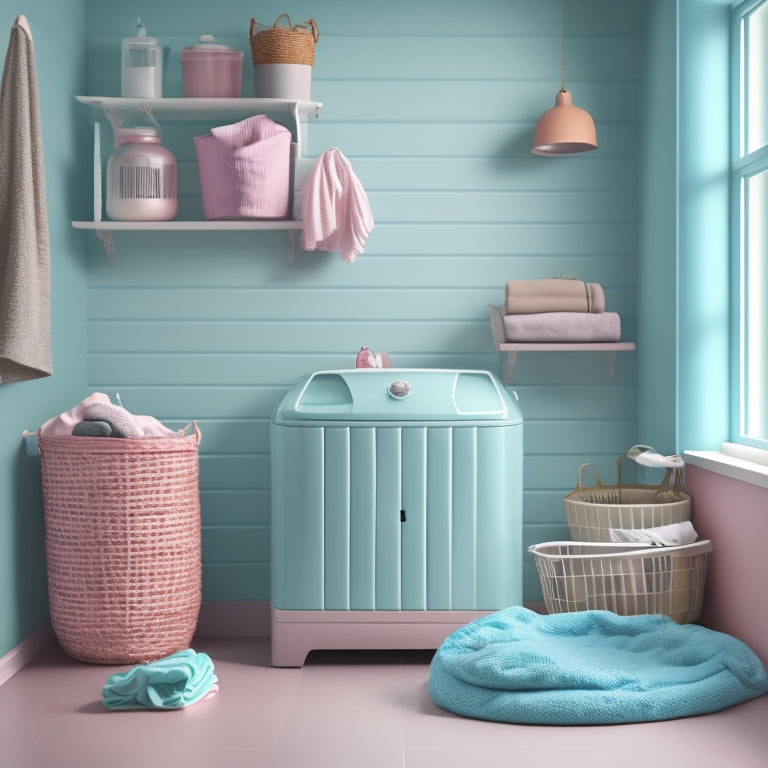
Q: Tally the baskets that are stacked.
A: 2